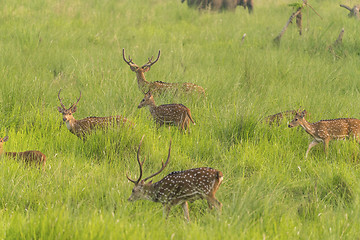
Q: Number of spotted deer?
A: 7